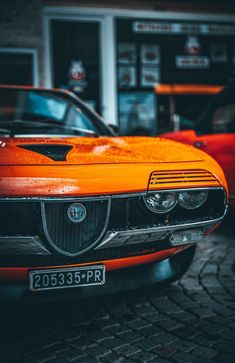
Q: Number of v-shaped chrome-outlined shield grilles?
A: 1